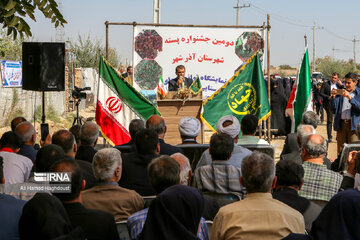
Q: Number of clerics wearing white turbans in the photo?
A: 2